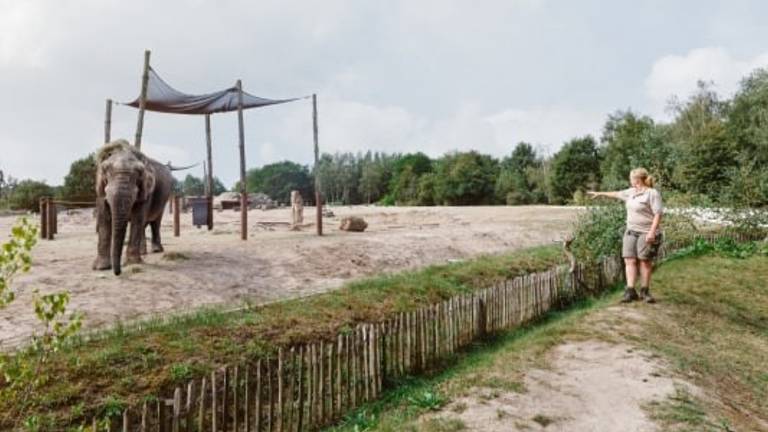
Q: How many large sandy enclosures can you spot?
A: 1